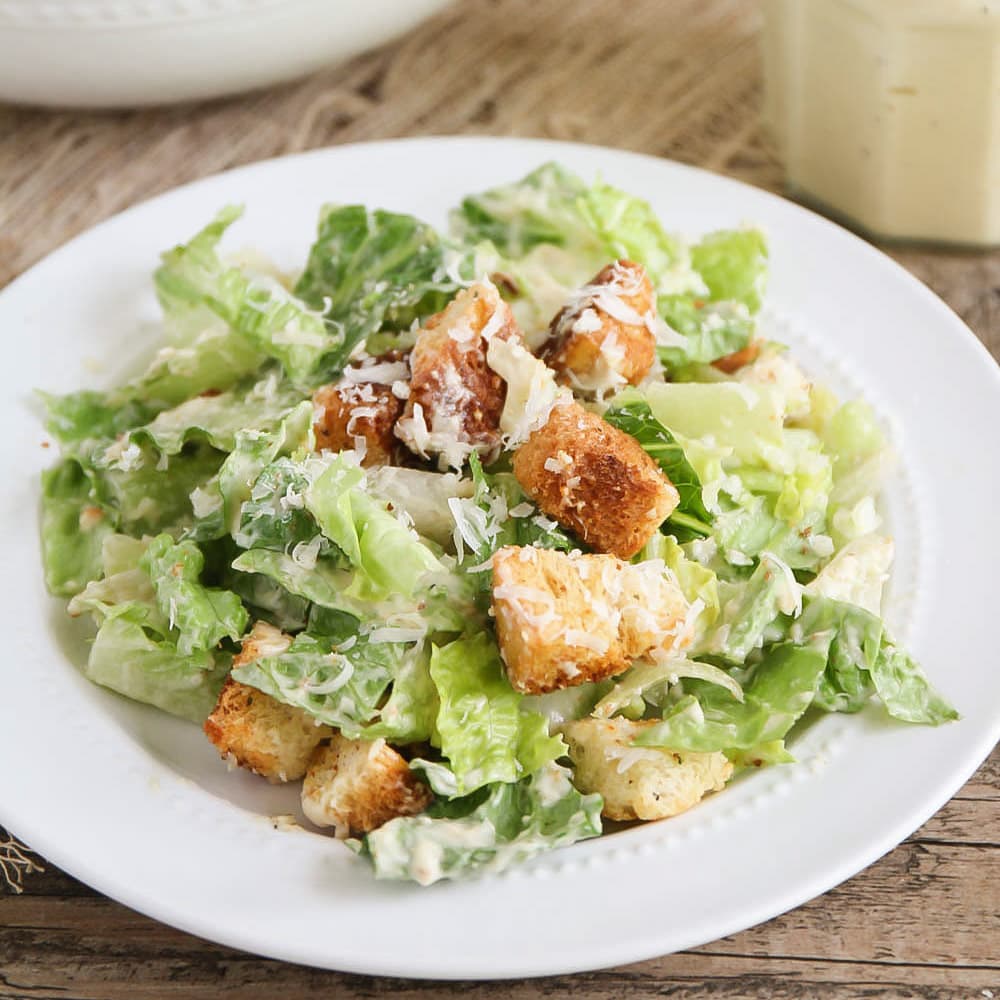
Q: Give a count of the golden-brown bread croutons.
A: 8